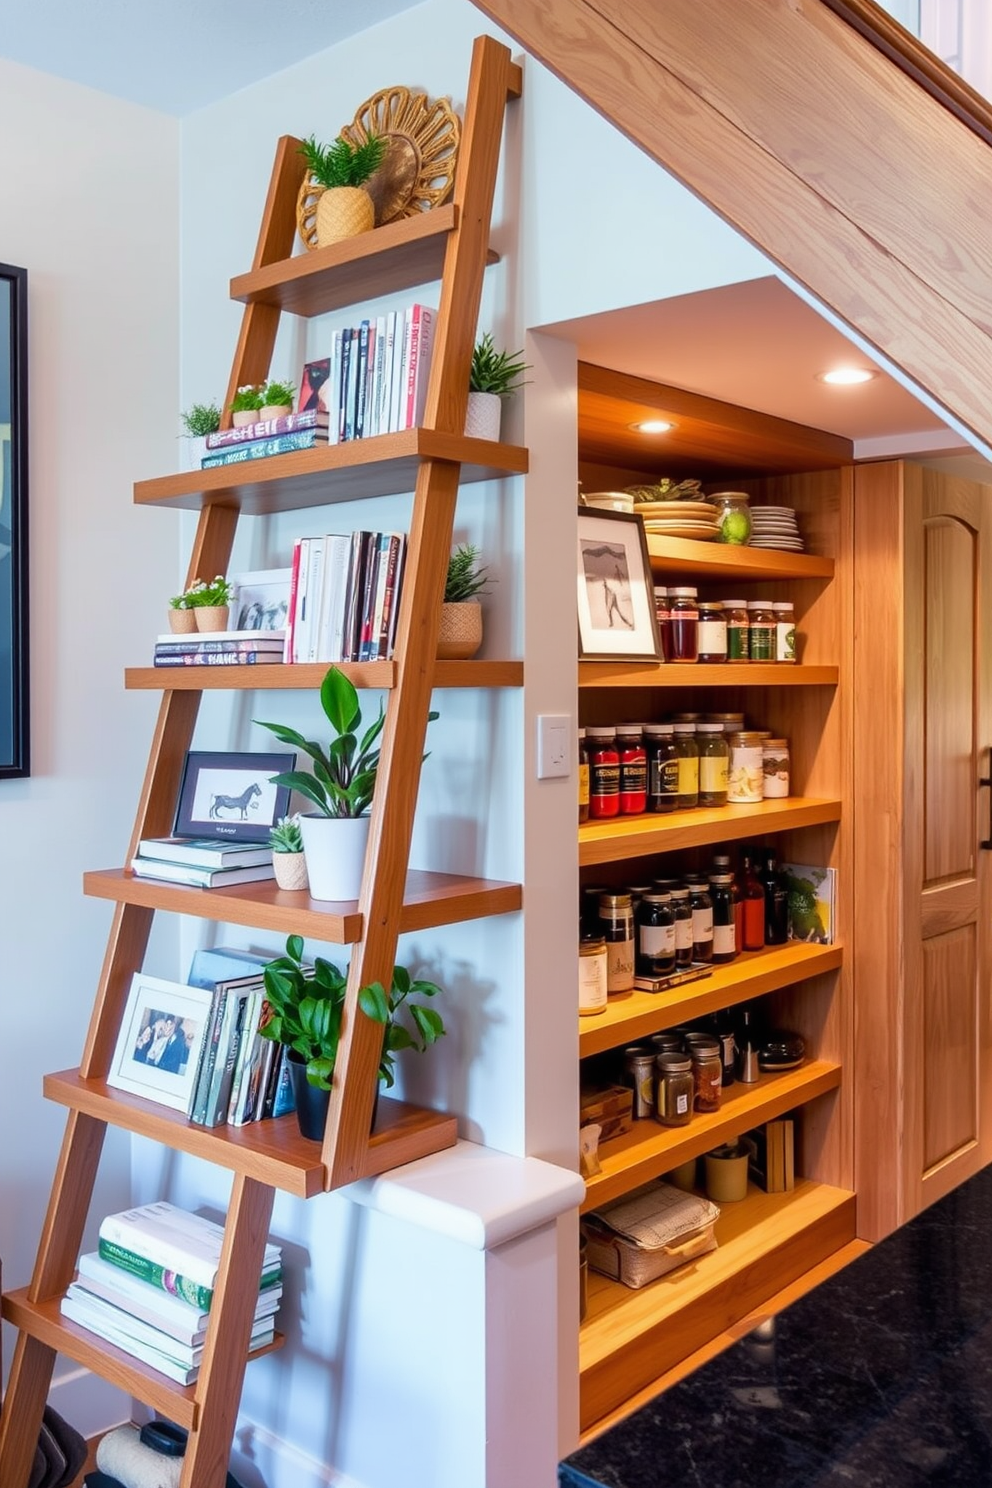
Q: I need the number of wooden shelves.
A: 12